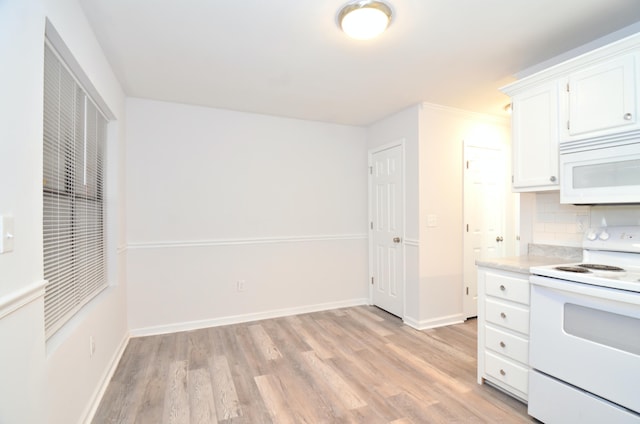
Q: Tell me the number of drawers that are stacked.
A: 4